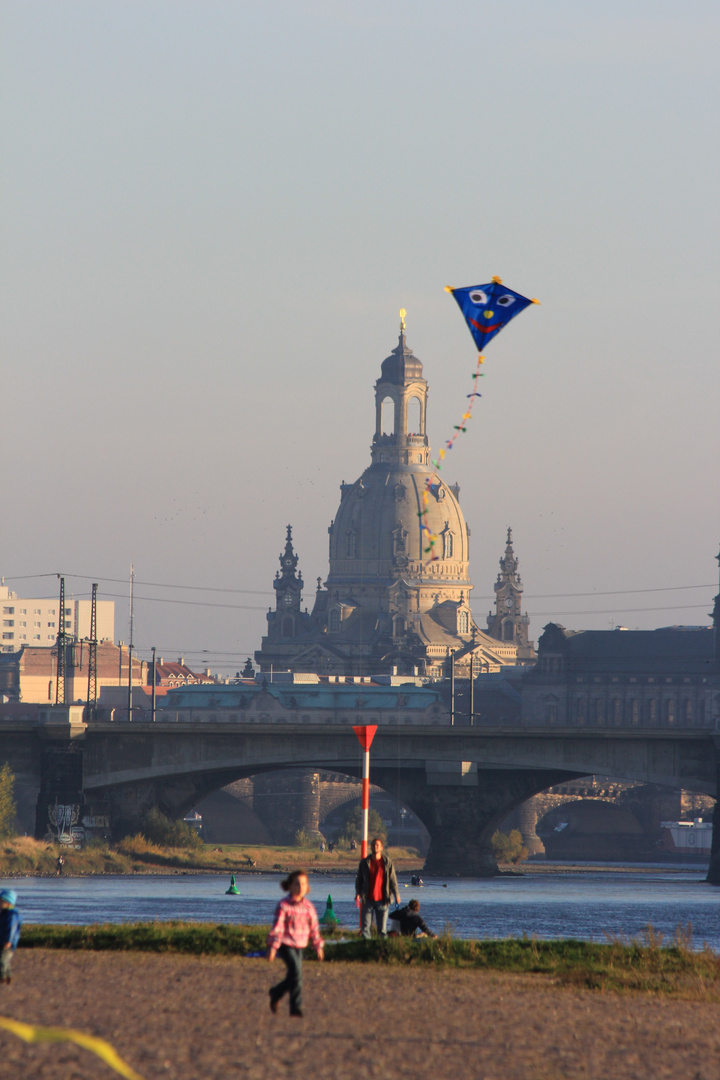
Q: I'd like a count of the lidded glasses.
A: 0